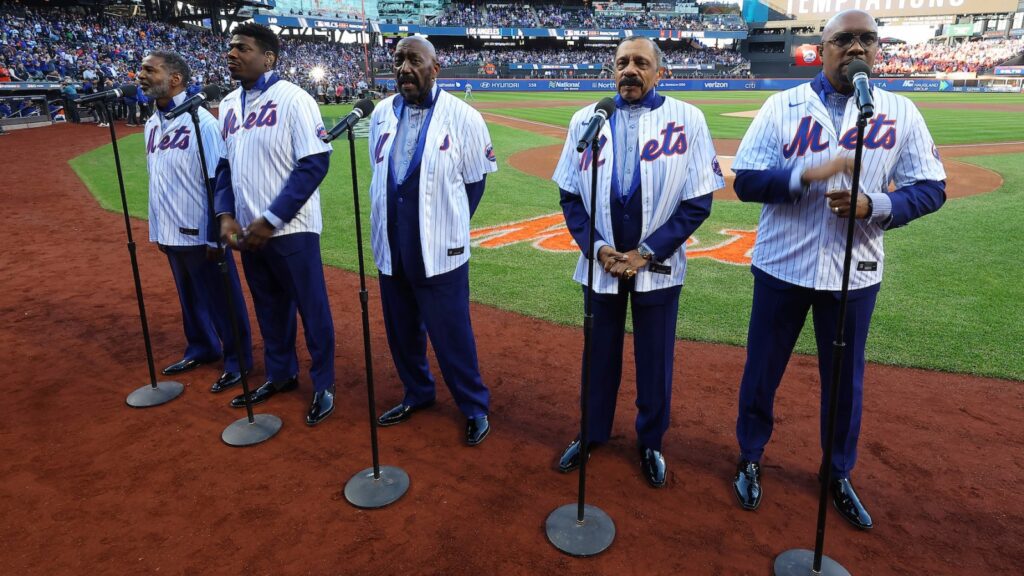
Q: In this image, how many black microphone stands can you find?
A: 5